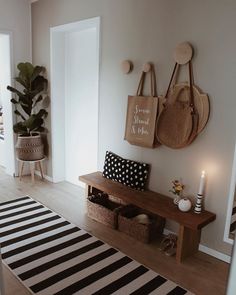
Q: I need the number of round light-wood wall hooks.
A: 3